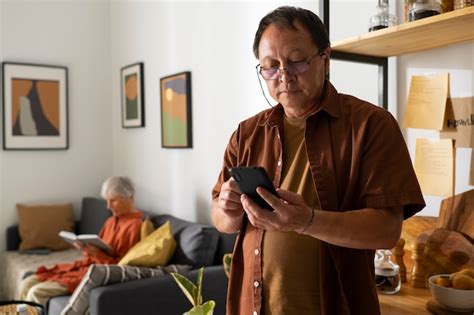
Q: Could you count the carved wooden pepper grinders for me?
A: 2